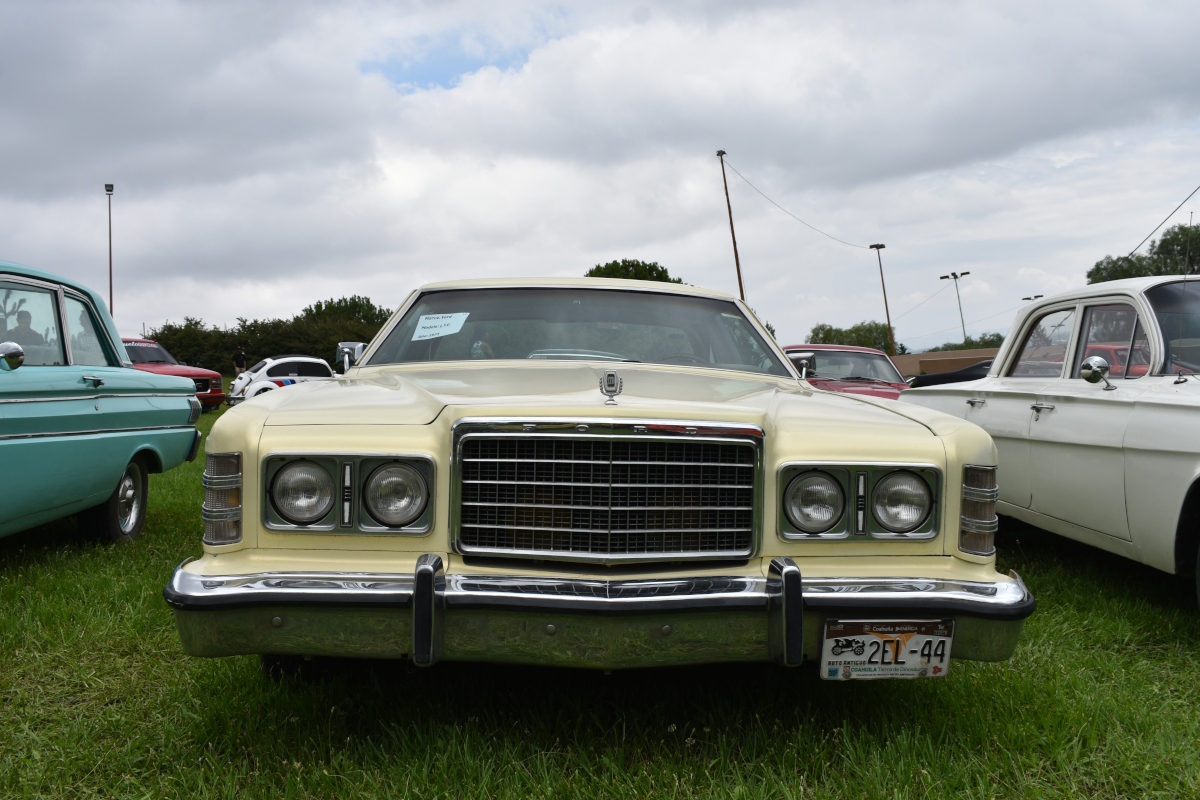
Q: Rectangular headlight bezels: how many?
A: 2